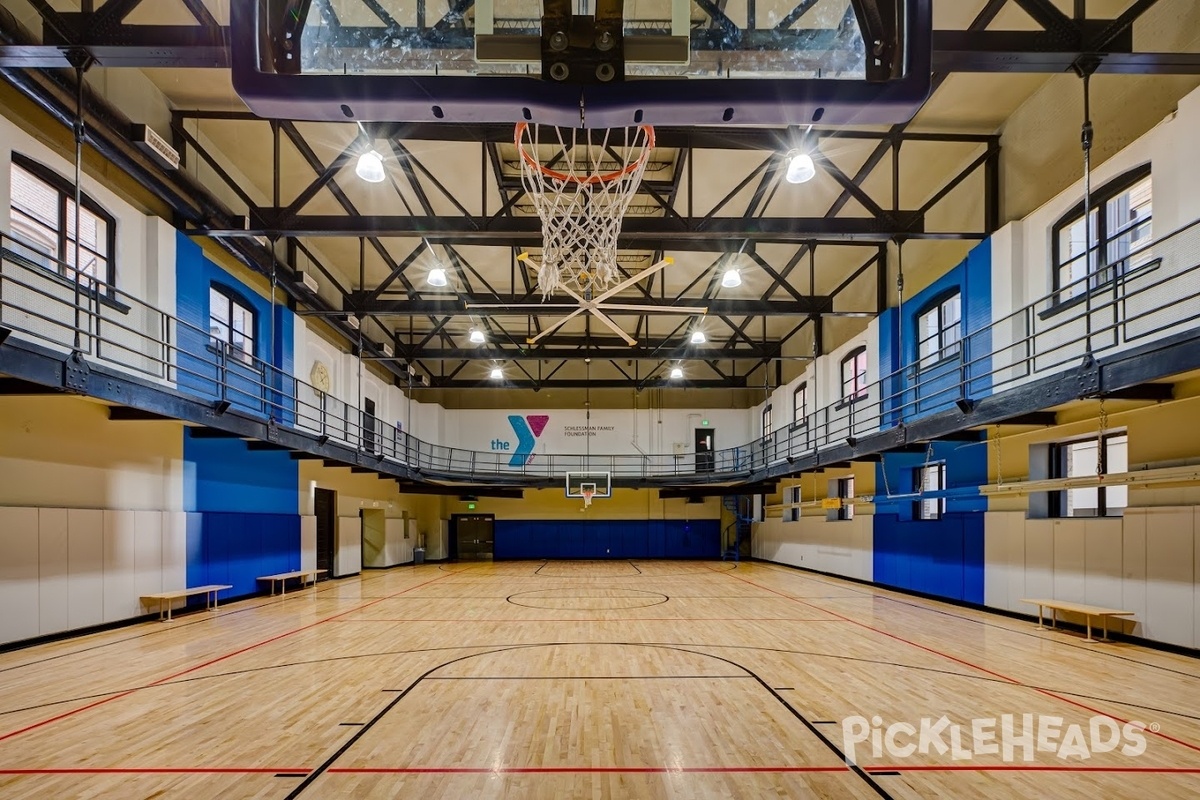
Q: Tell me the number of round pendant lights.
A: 8